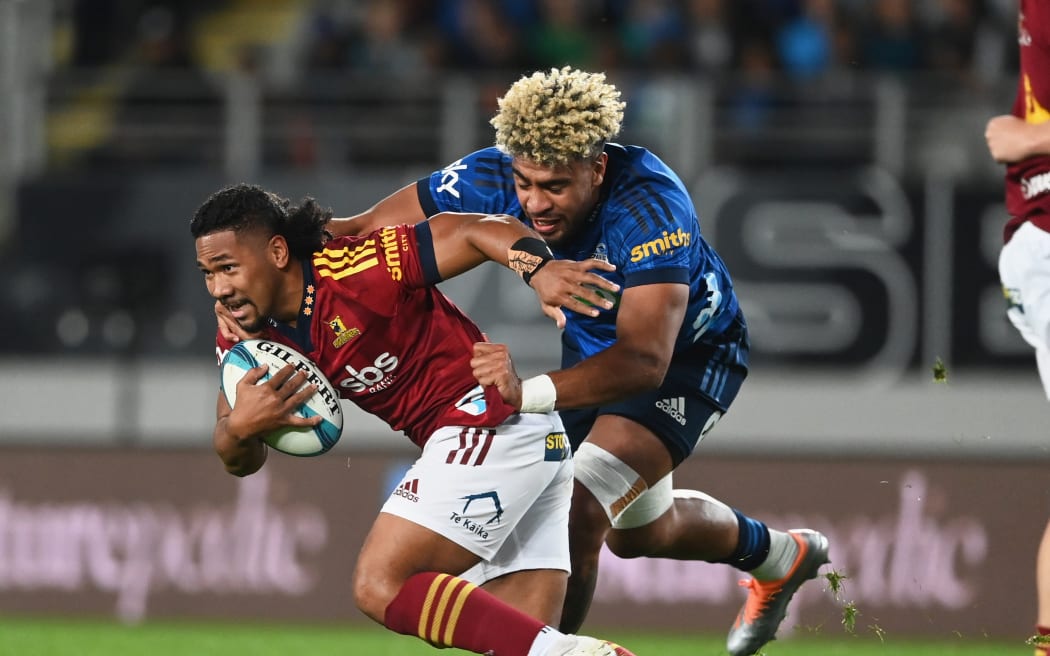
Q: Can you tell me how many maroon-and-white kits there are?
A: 2